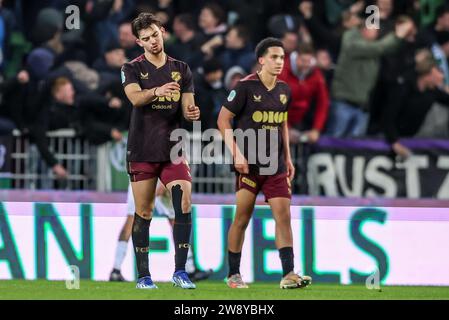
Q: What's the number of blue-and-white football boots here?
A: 2